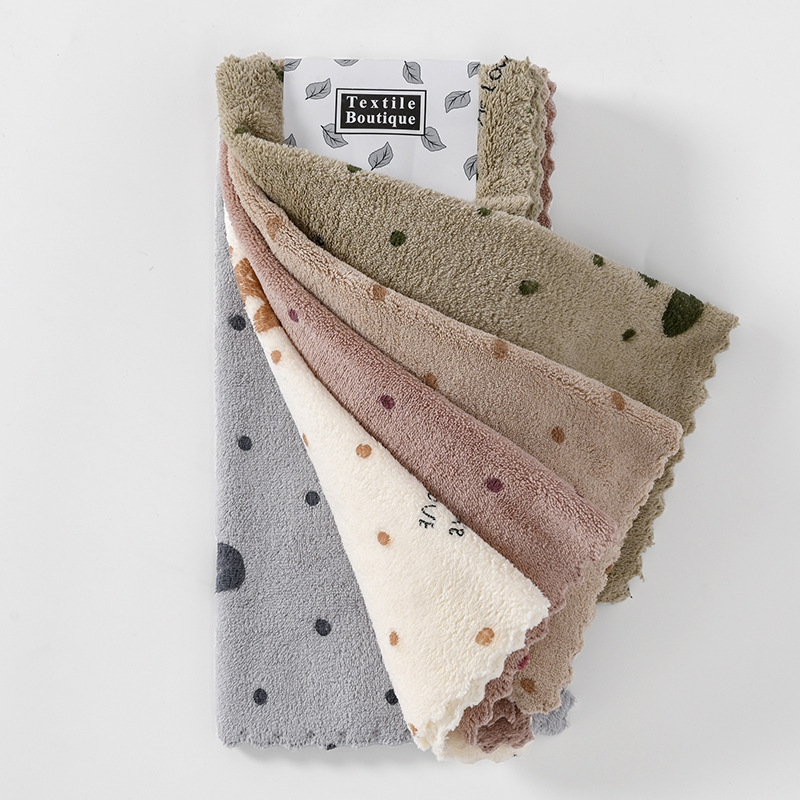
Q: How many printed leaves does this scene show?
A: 11